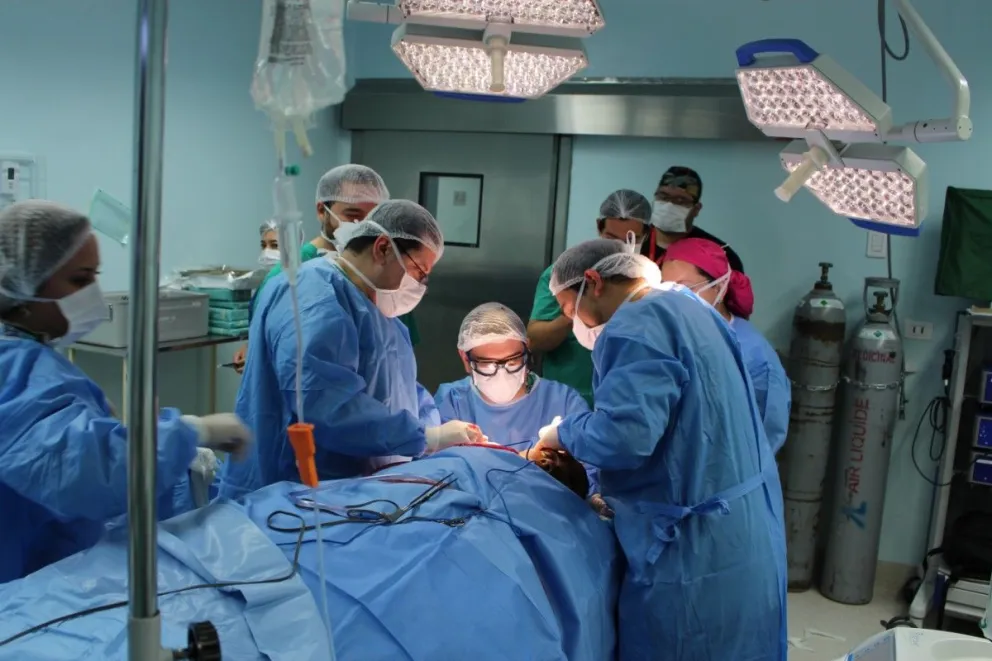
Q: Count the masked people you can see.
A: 9